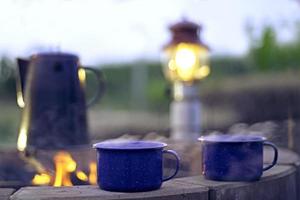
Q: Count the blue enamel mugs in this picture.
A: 2